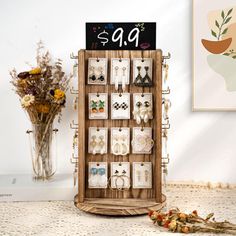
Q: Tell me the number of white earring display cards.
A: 12